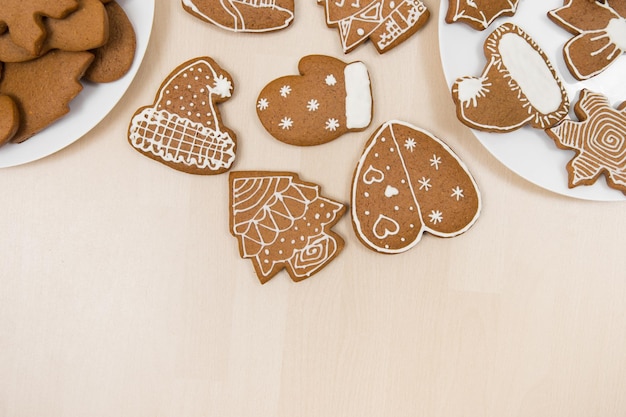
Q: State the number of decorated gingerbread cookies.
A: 10